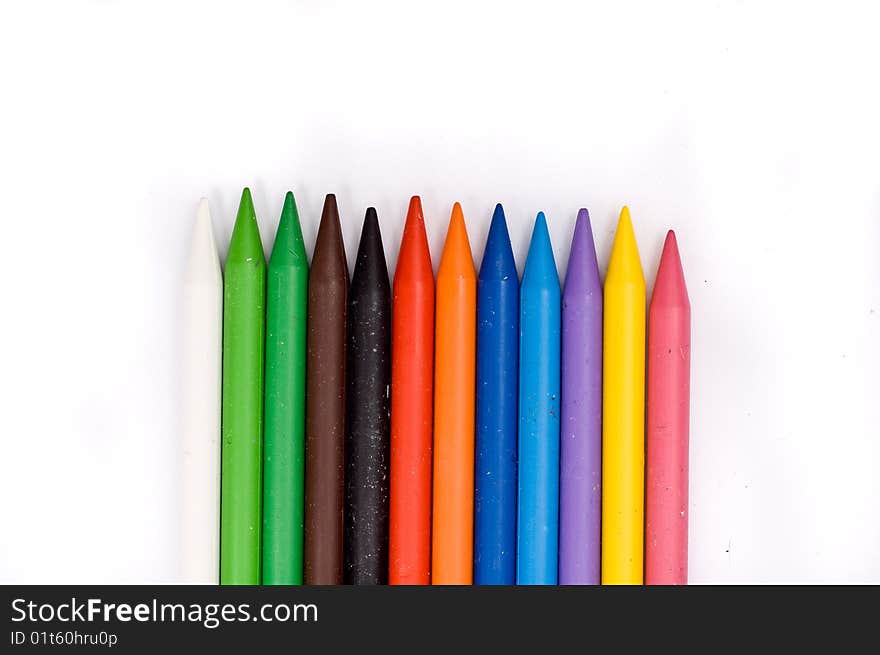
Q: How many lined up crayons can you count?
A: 12